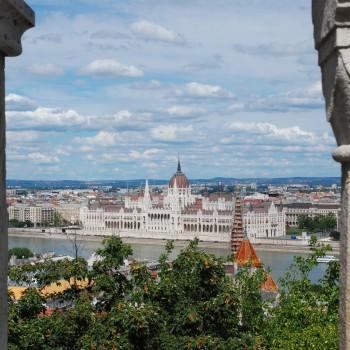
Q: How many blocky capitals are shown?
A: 2